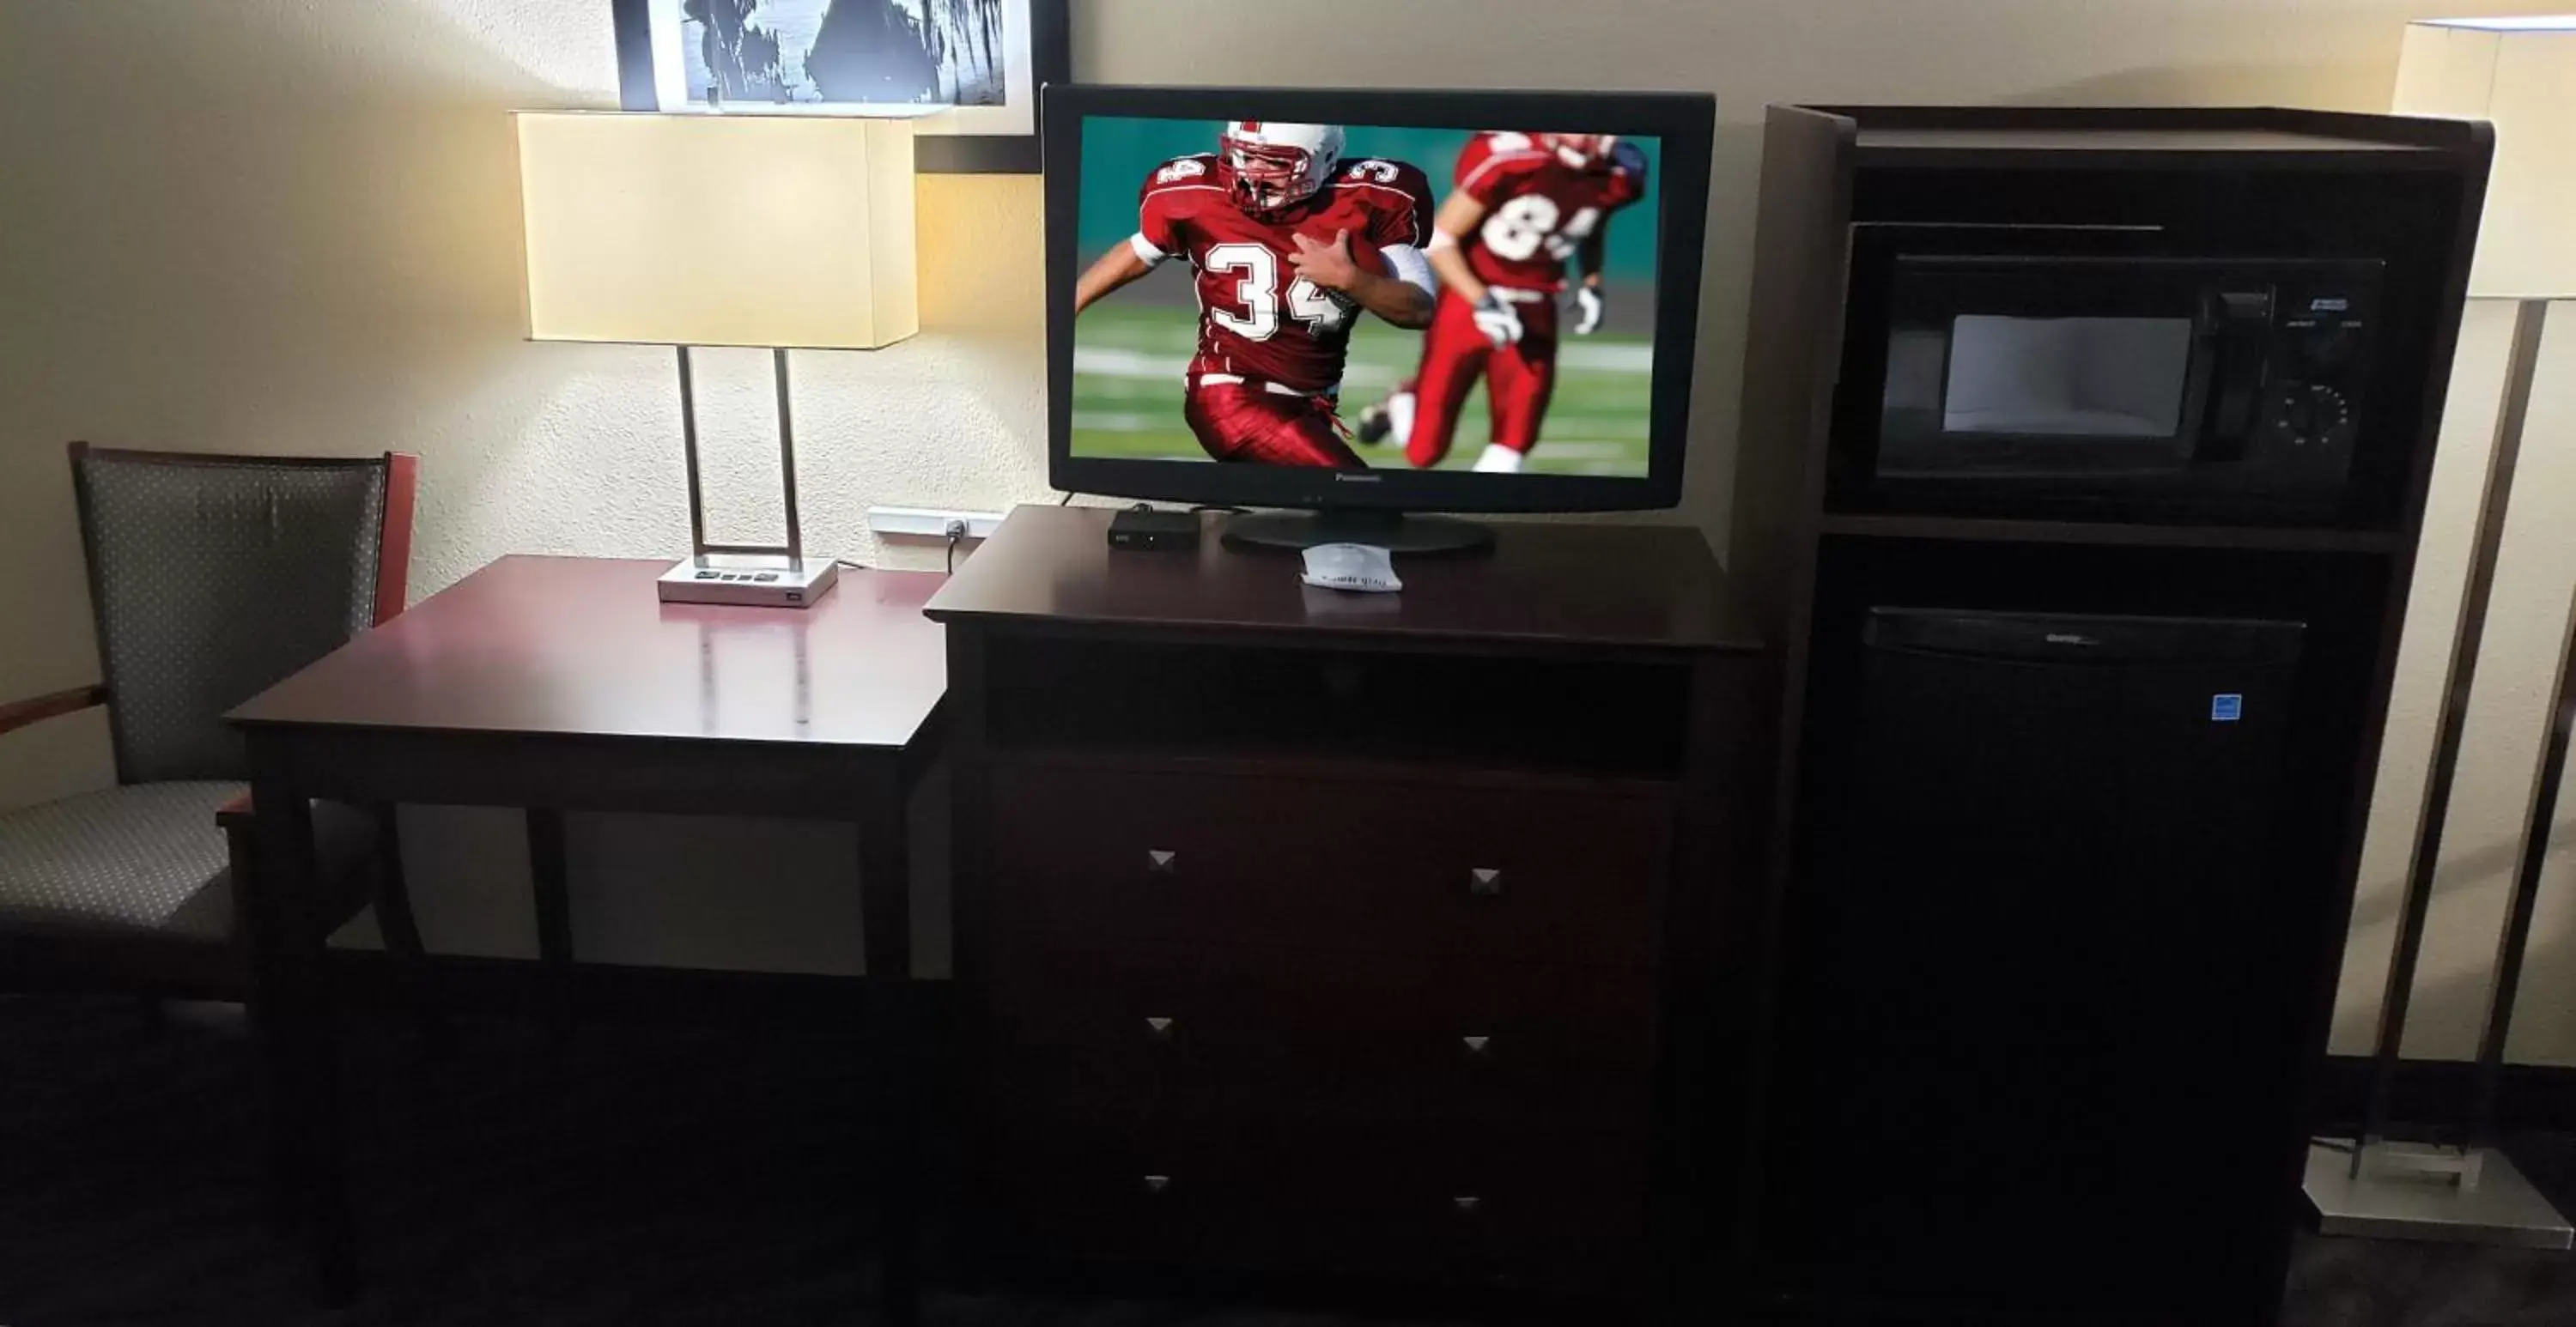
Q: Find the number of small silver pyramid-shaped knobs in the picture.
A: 6